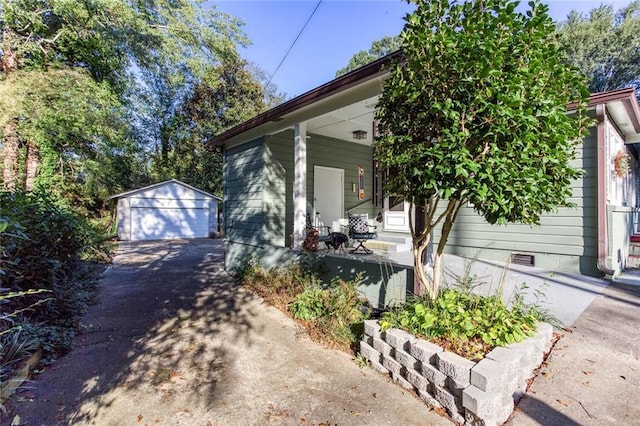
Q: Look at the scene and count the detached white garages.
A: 1